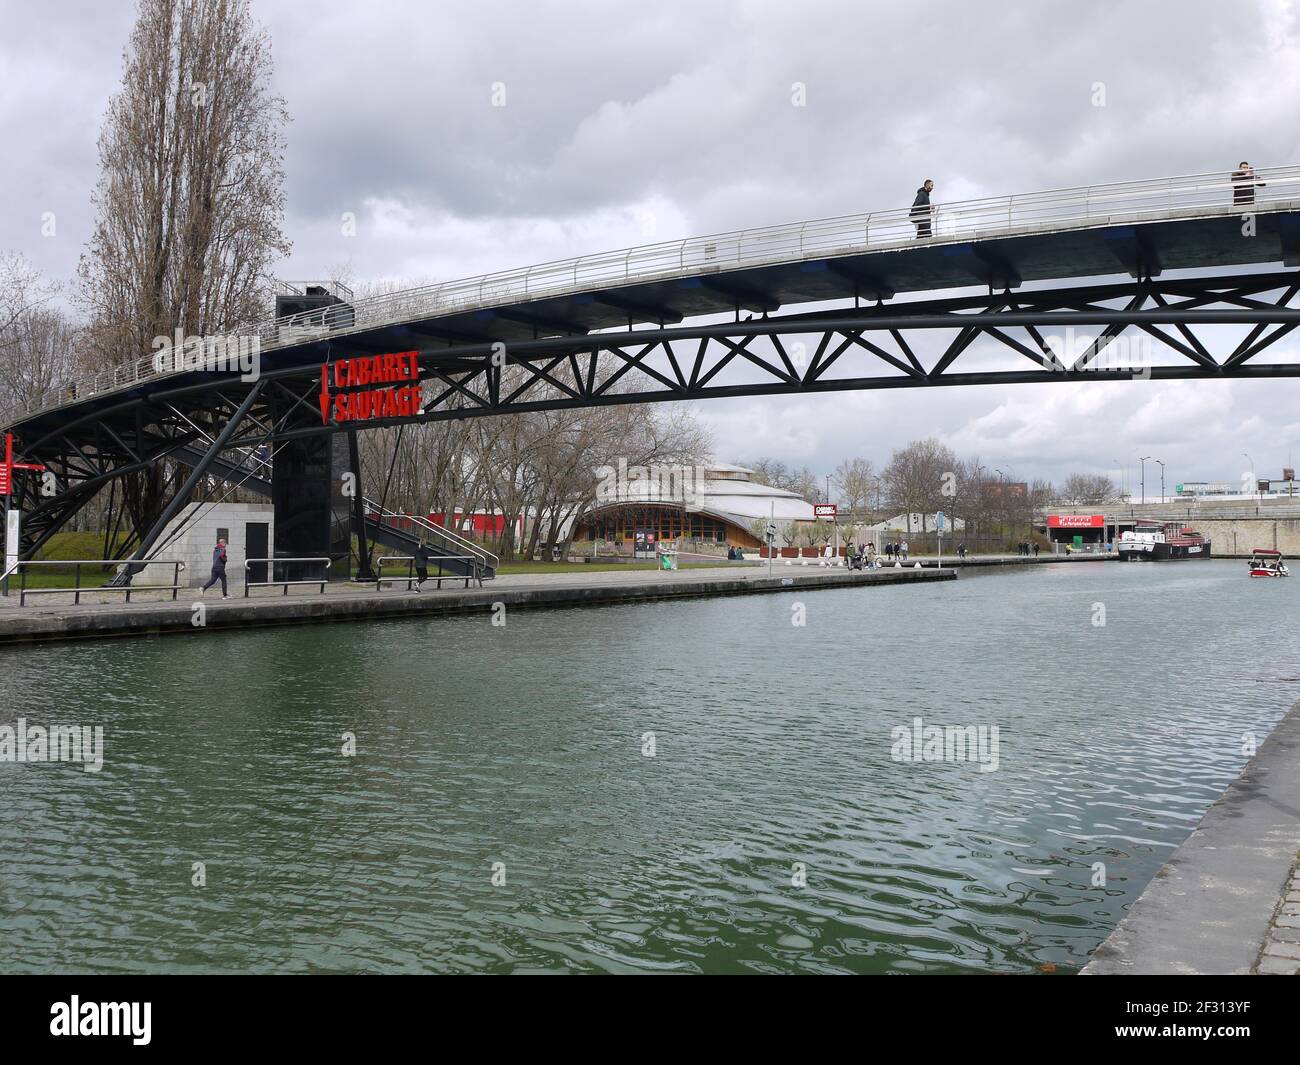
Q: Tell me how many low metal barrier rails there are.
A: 3